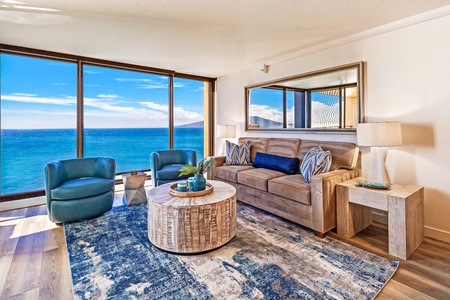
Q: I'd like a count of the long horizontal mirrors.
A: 1